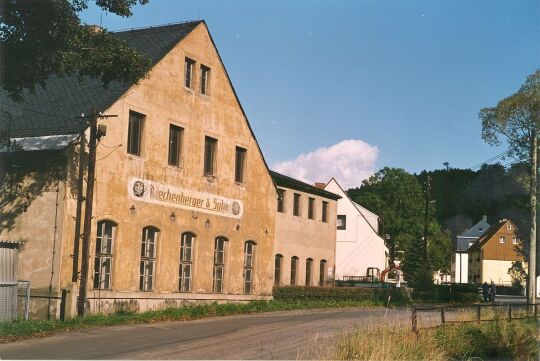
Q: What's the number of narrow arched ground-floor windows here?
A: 9